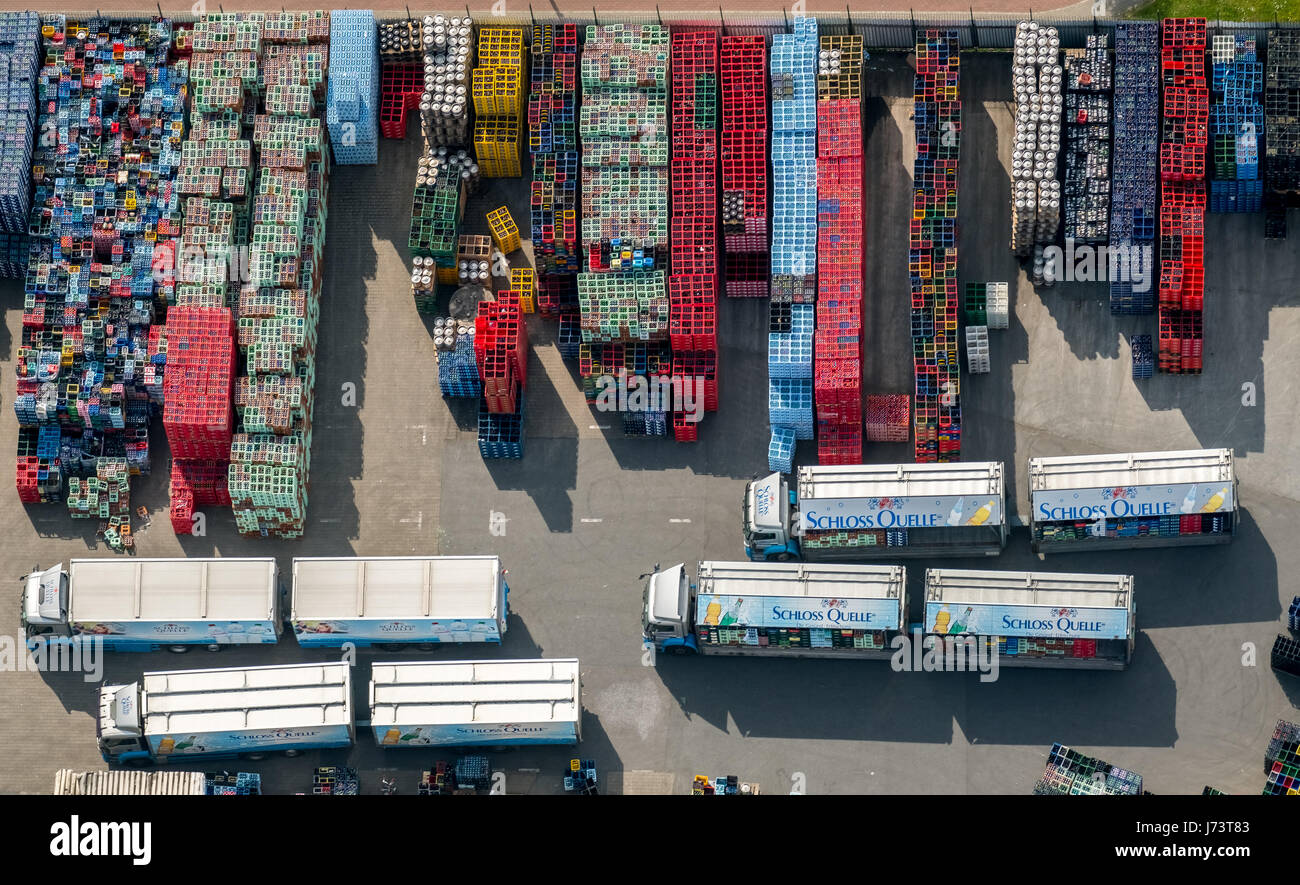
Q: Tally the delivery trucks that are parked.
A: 4